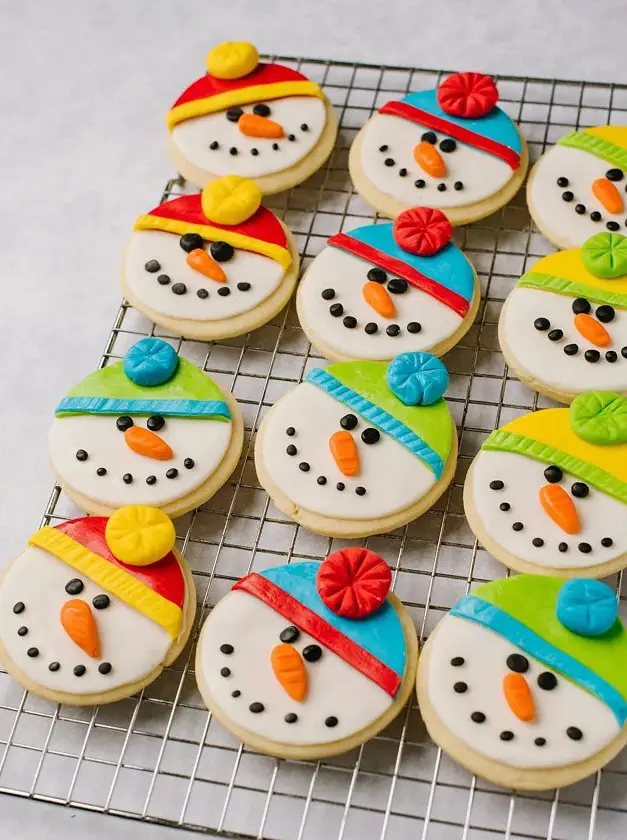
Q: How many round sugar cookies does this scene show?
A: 12